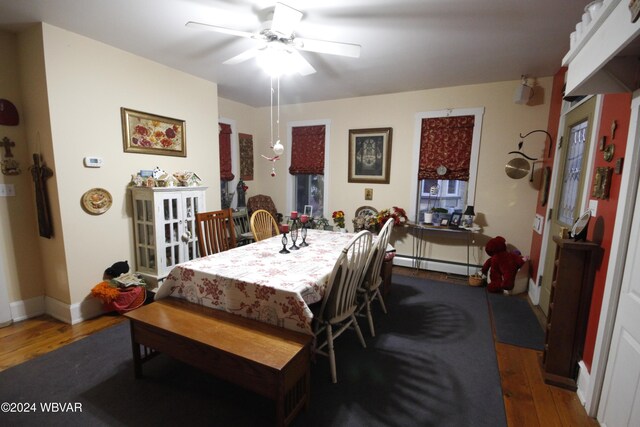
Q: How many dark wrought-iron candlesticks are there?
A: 3